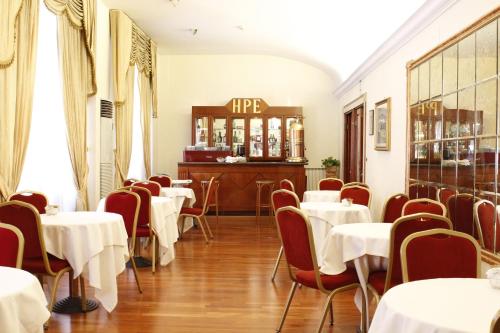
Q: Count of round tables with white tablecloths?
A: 8